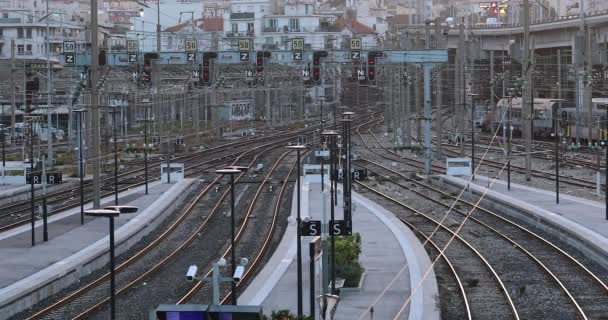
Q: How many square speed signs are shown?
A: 6